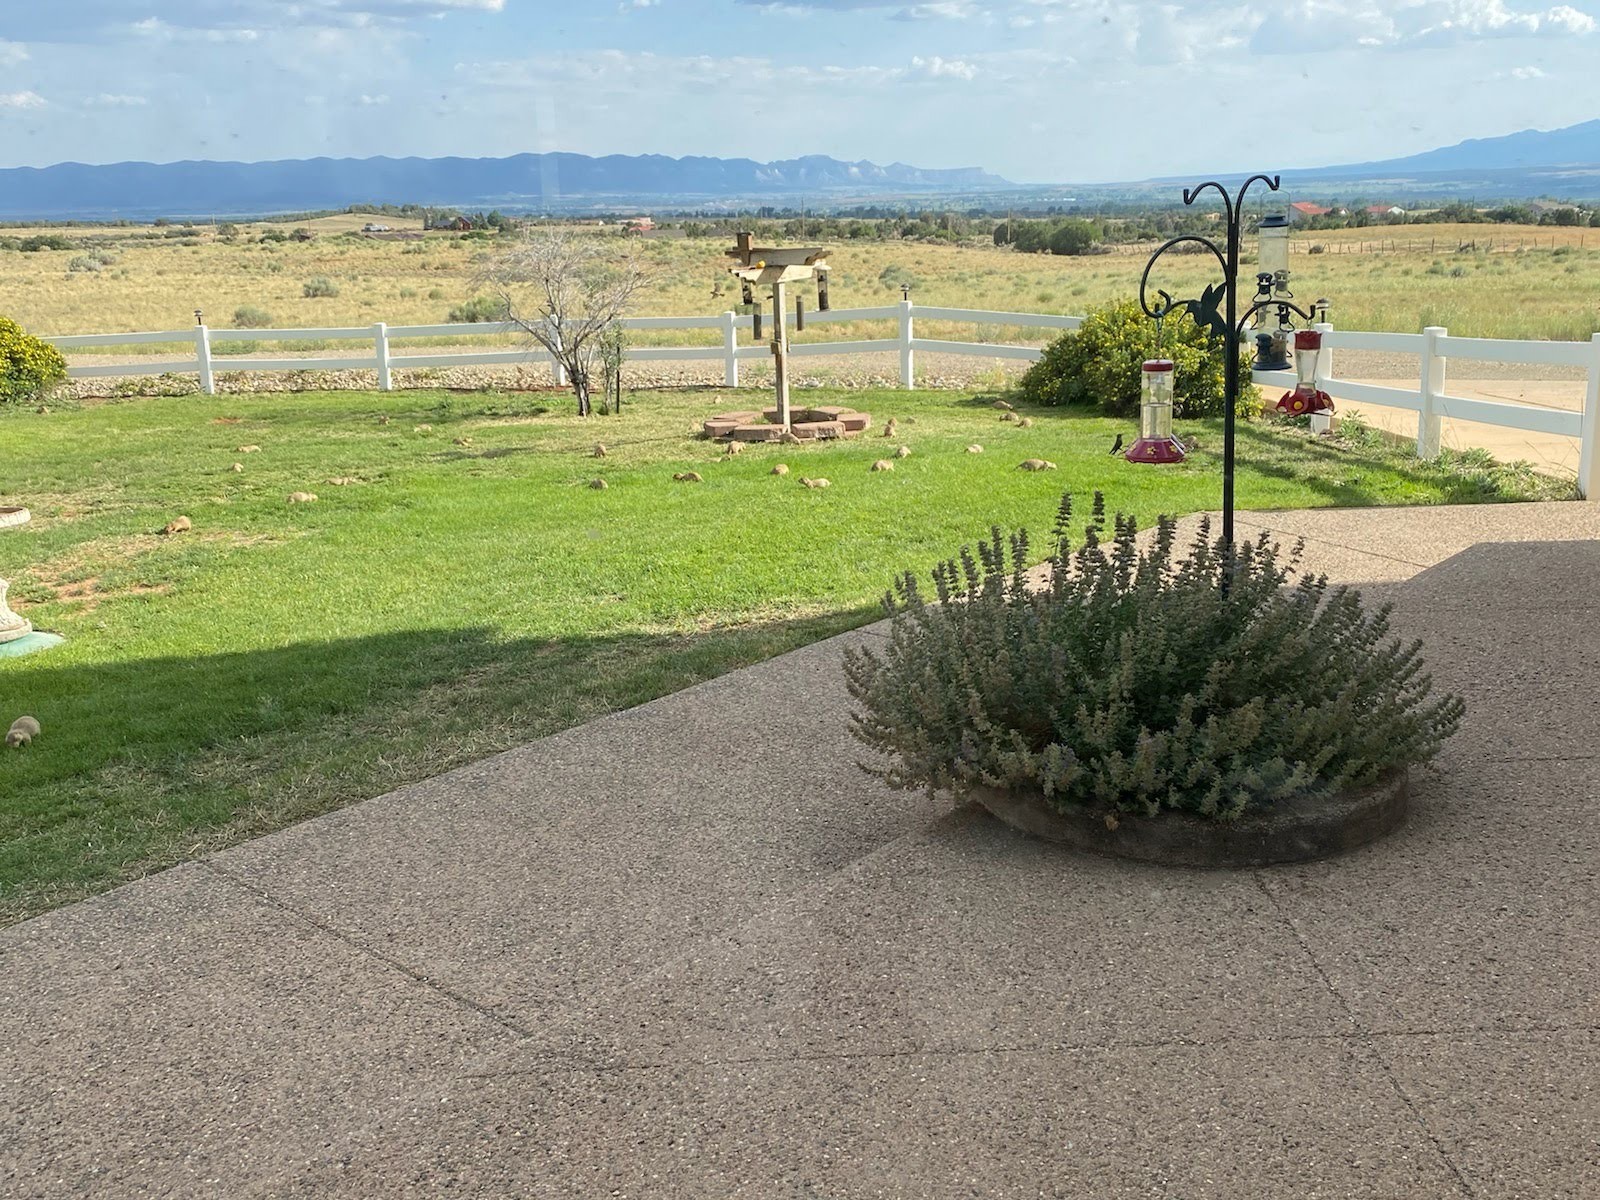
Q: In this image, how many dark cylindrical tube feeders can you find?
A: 4